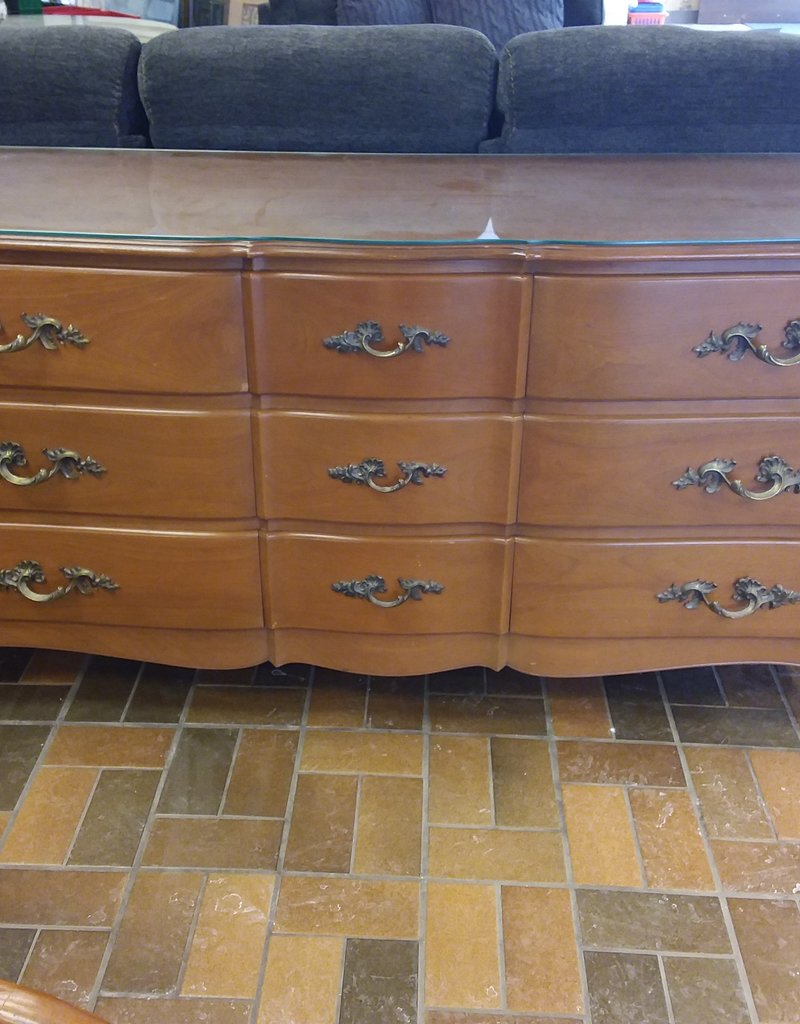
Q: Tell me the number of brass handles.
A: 9